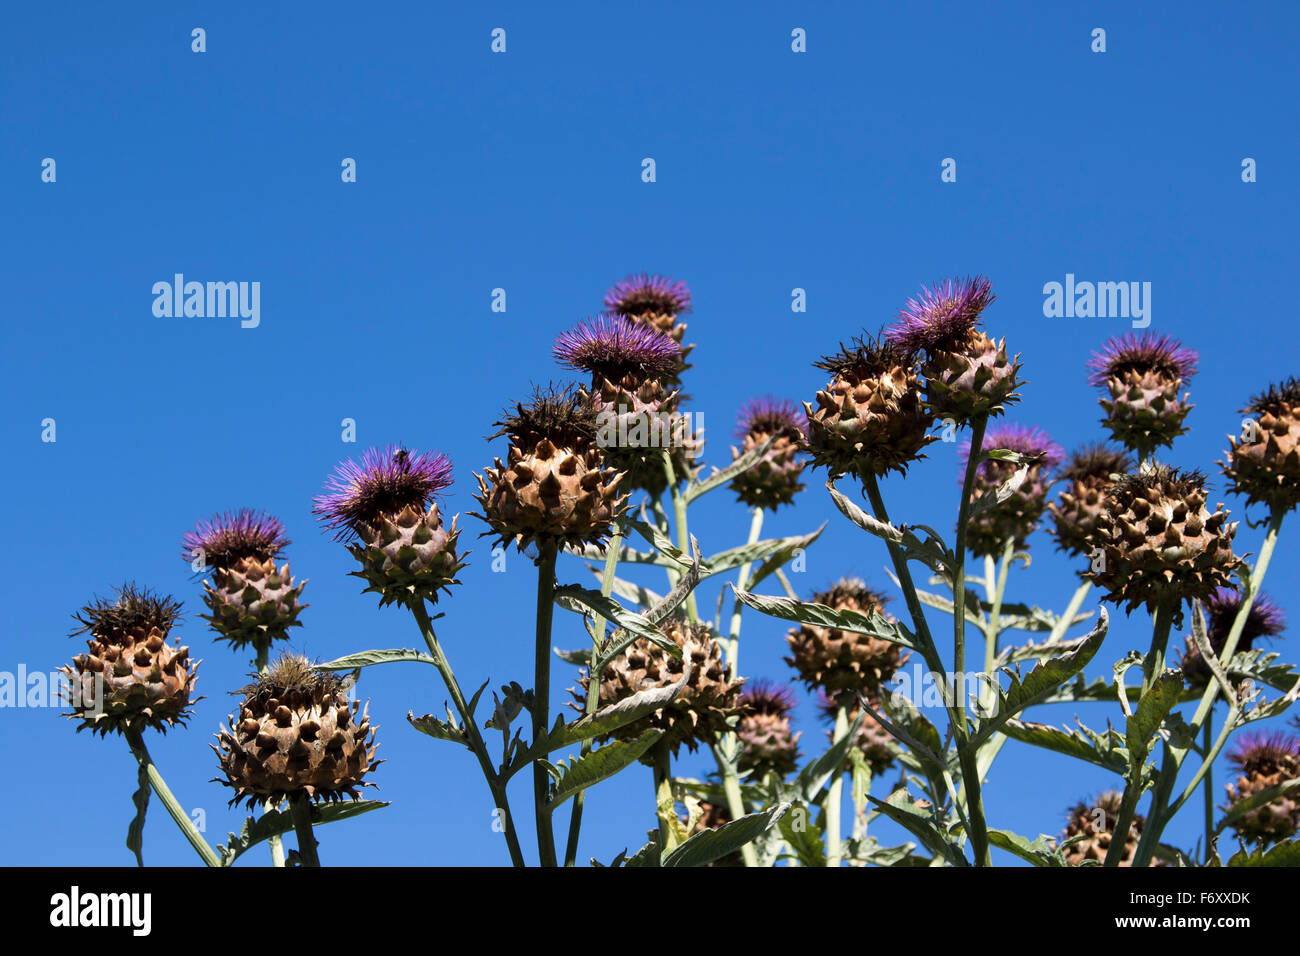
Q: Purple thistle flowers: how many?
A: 12